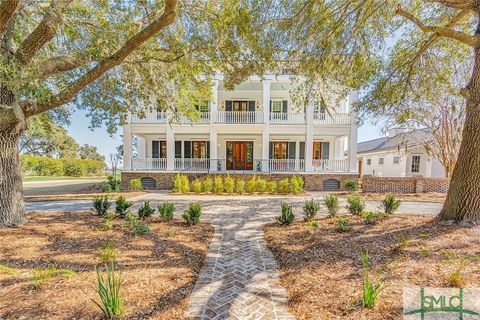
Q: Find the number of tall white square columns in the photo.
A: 6